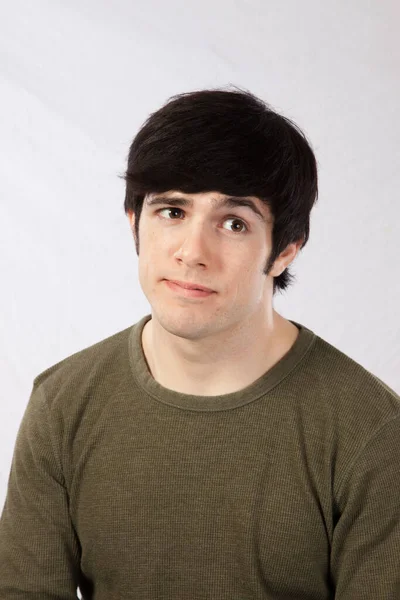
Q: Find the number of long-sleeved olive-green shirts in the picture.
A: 1